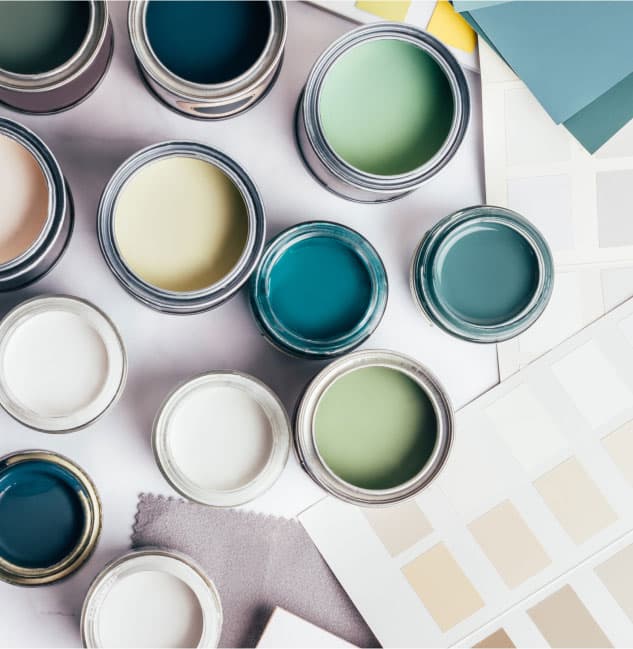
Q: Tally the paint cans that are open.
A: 12